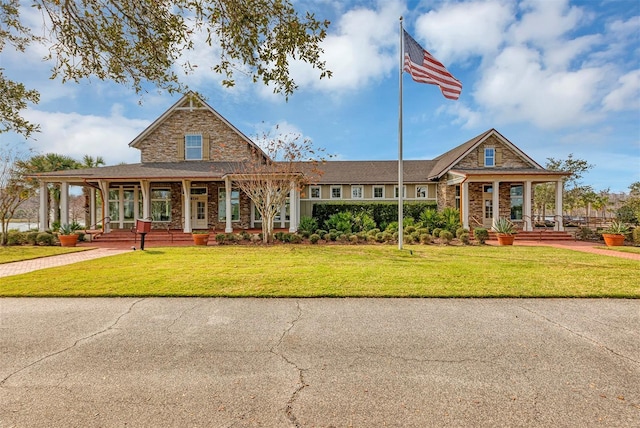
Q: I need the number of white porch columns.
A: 12